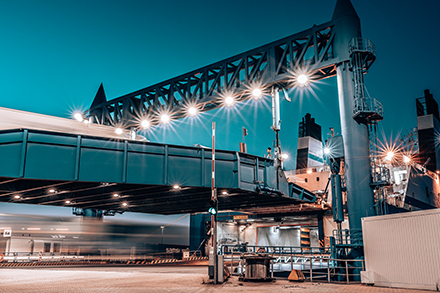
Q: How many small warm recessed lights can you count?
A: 7